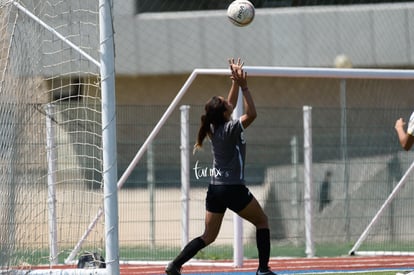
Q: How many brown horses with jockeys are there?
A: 0